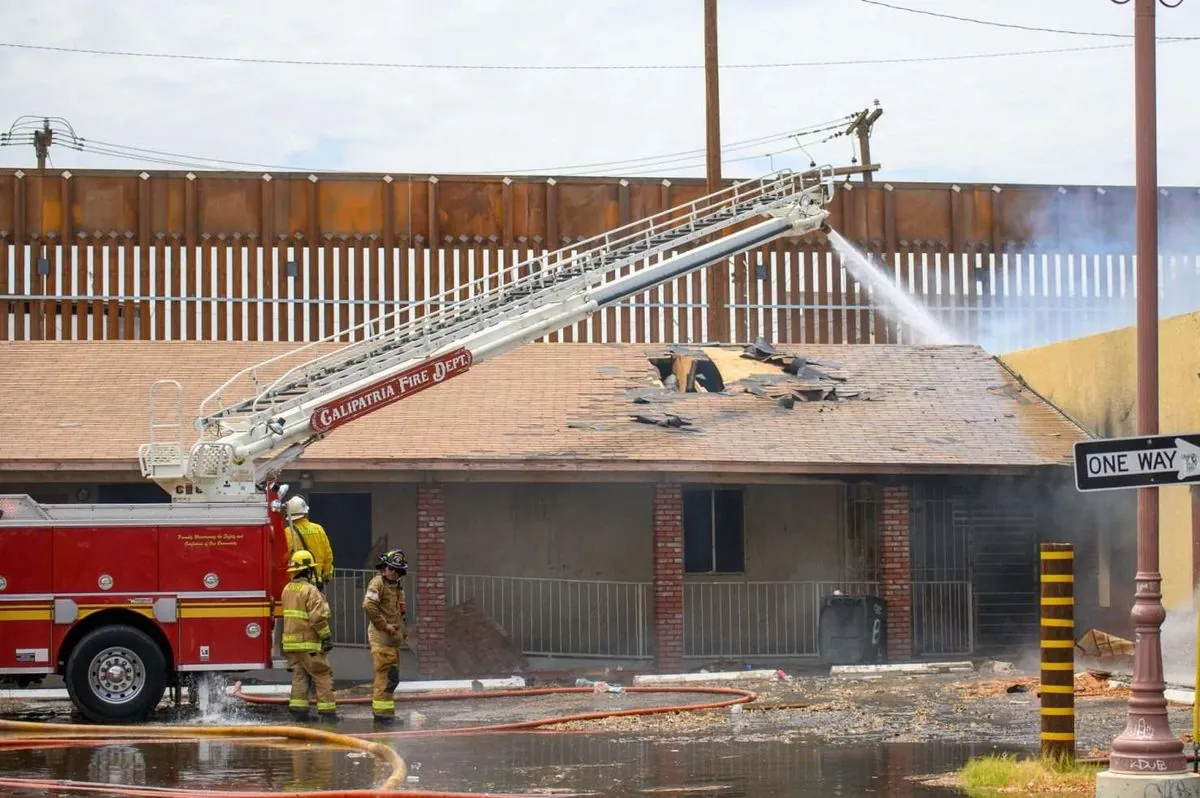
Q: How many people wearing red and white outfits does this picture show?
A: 0